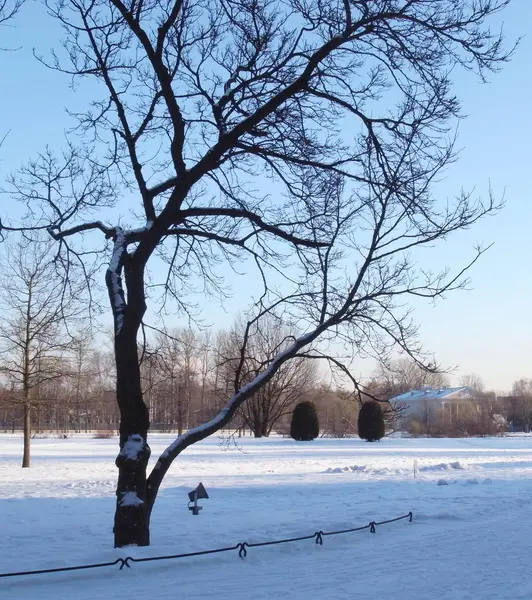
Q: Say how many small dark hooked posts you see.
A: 5